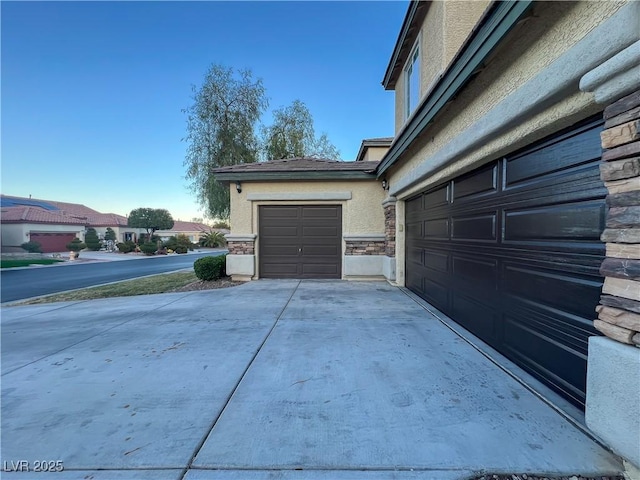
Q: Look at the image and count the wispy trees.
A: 2